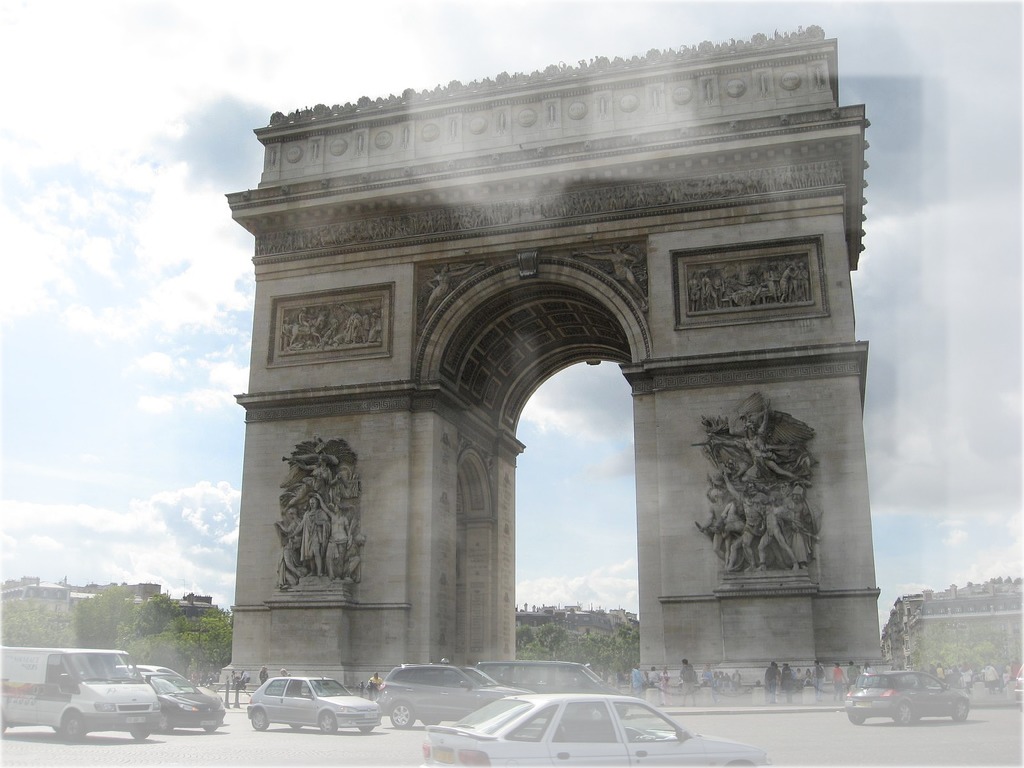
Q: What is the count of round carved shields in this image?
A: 11